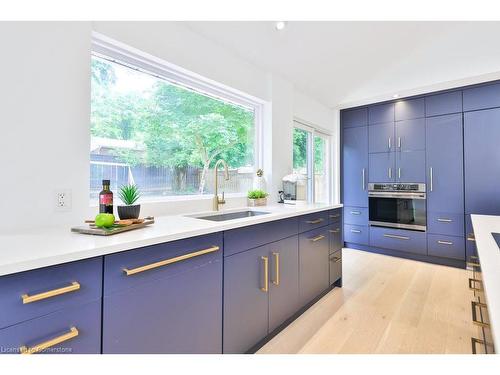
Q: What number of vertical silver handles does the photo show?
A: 6